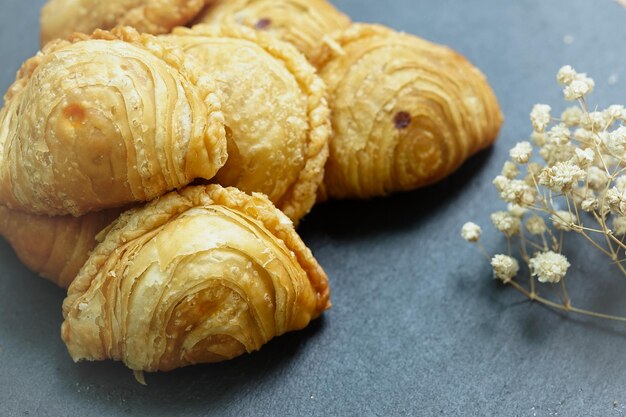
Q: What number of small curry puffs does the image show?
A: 7